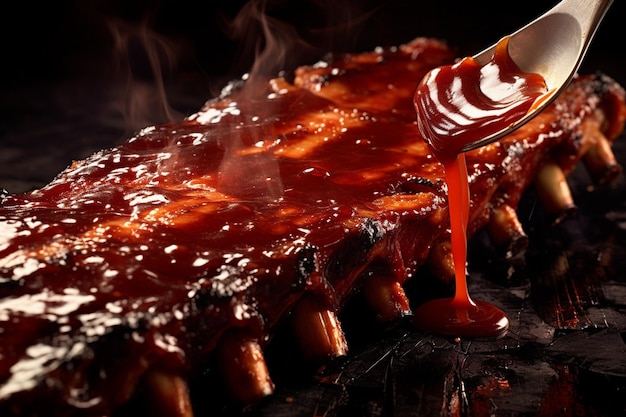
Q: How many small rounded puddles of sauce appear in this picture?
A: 1